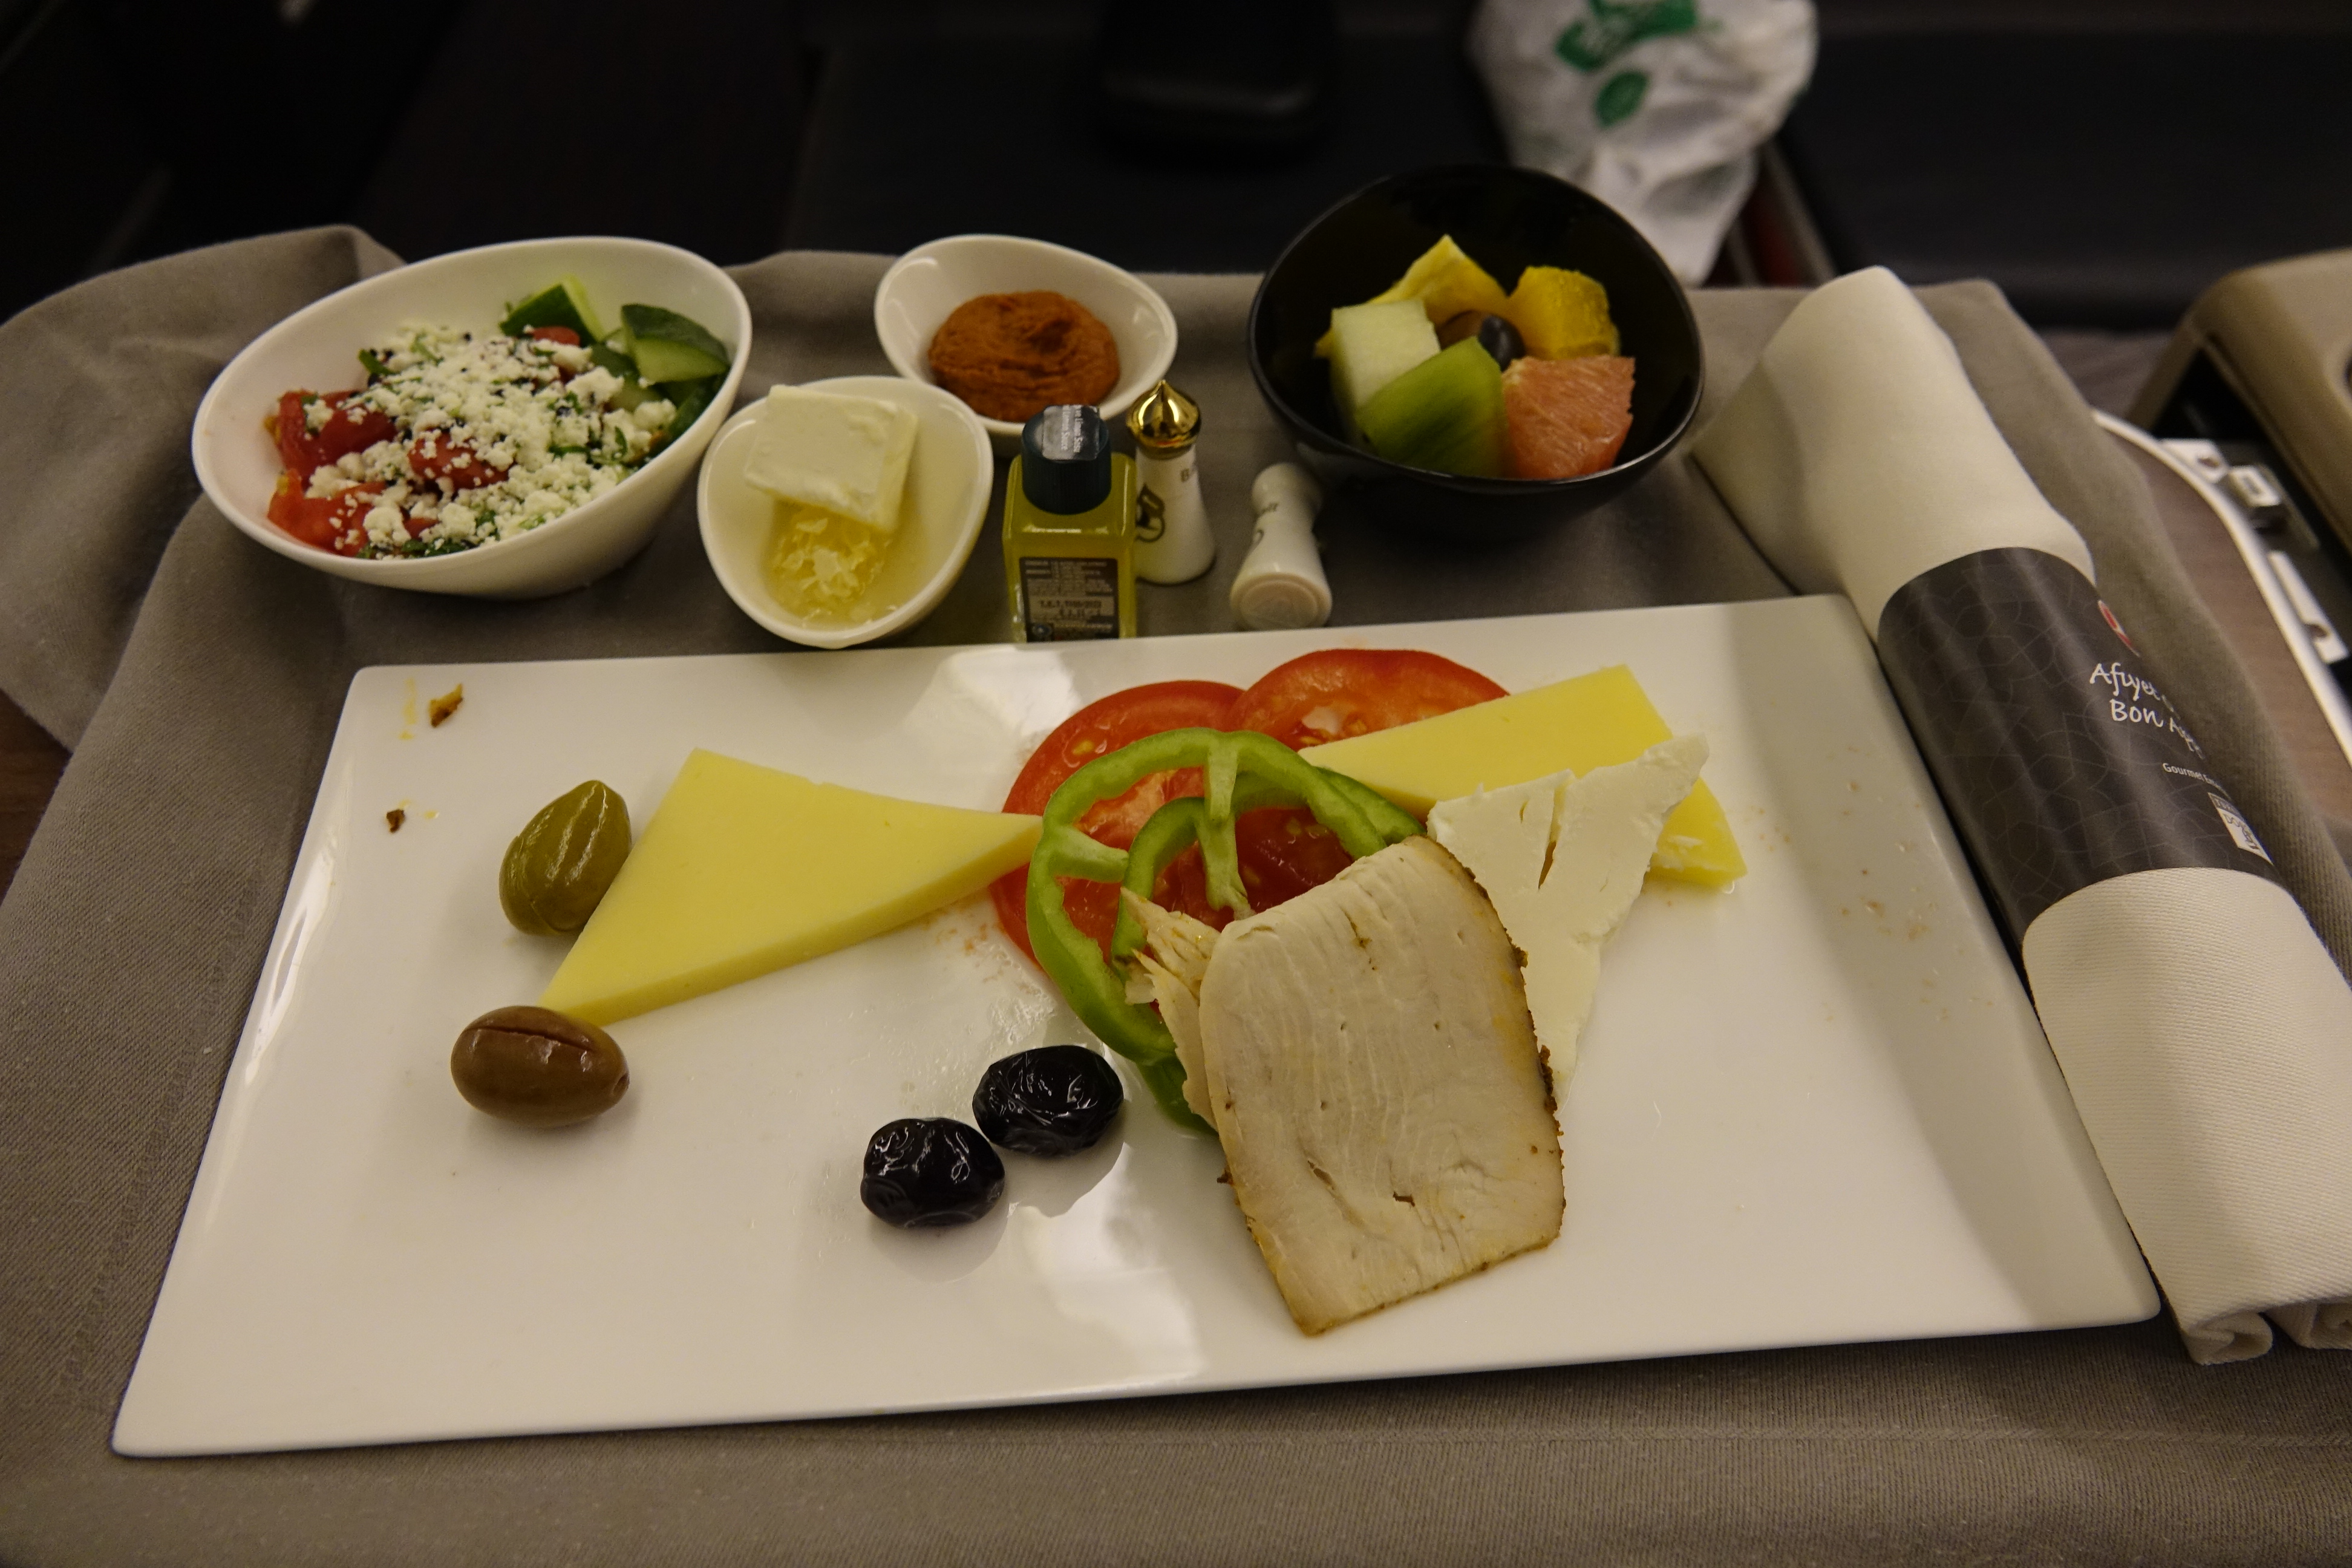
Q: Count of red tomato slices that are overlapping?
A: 2